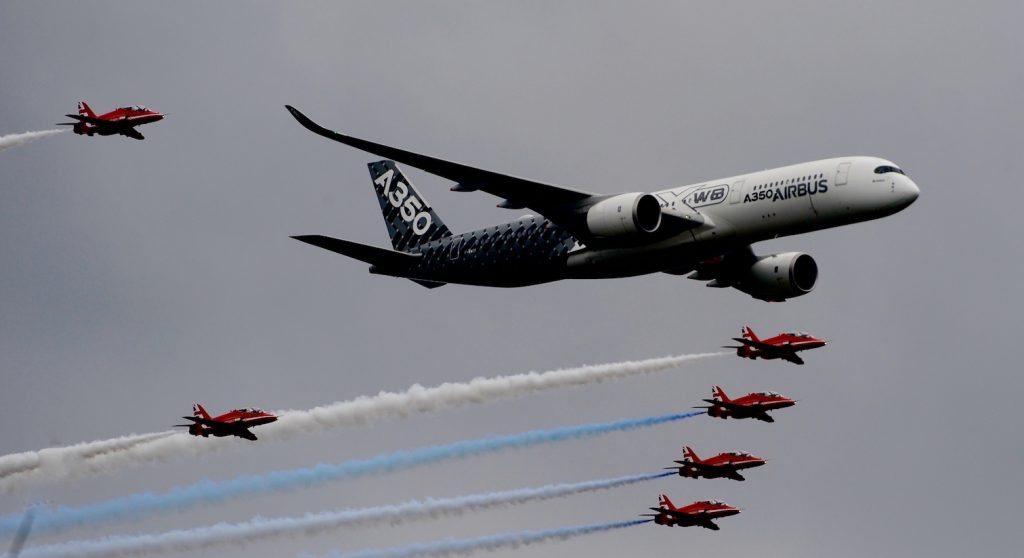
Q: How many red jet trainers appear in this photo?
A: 6